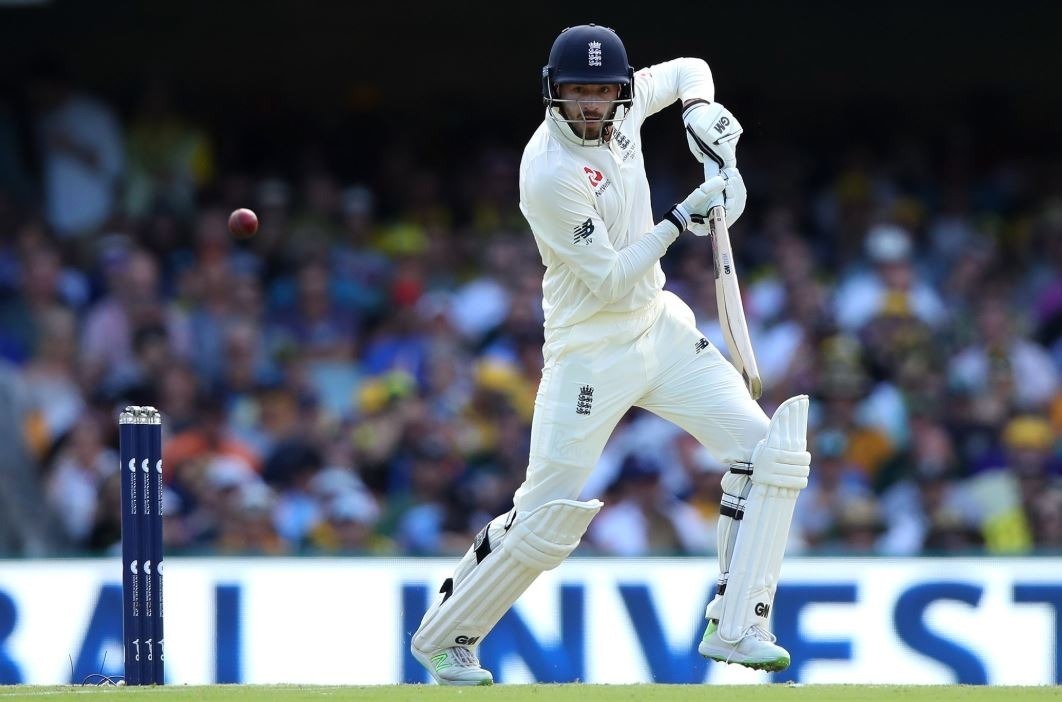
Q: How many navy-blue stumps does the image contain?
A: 3